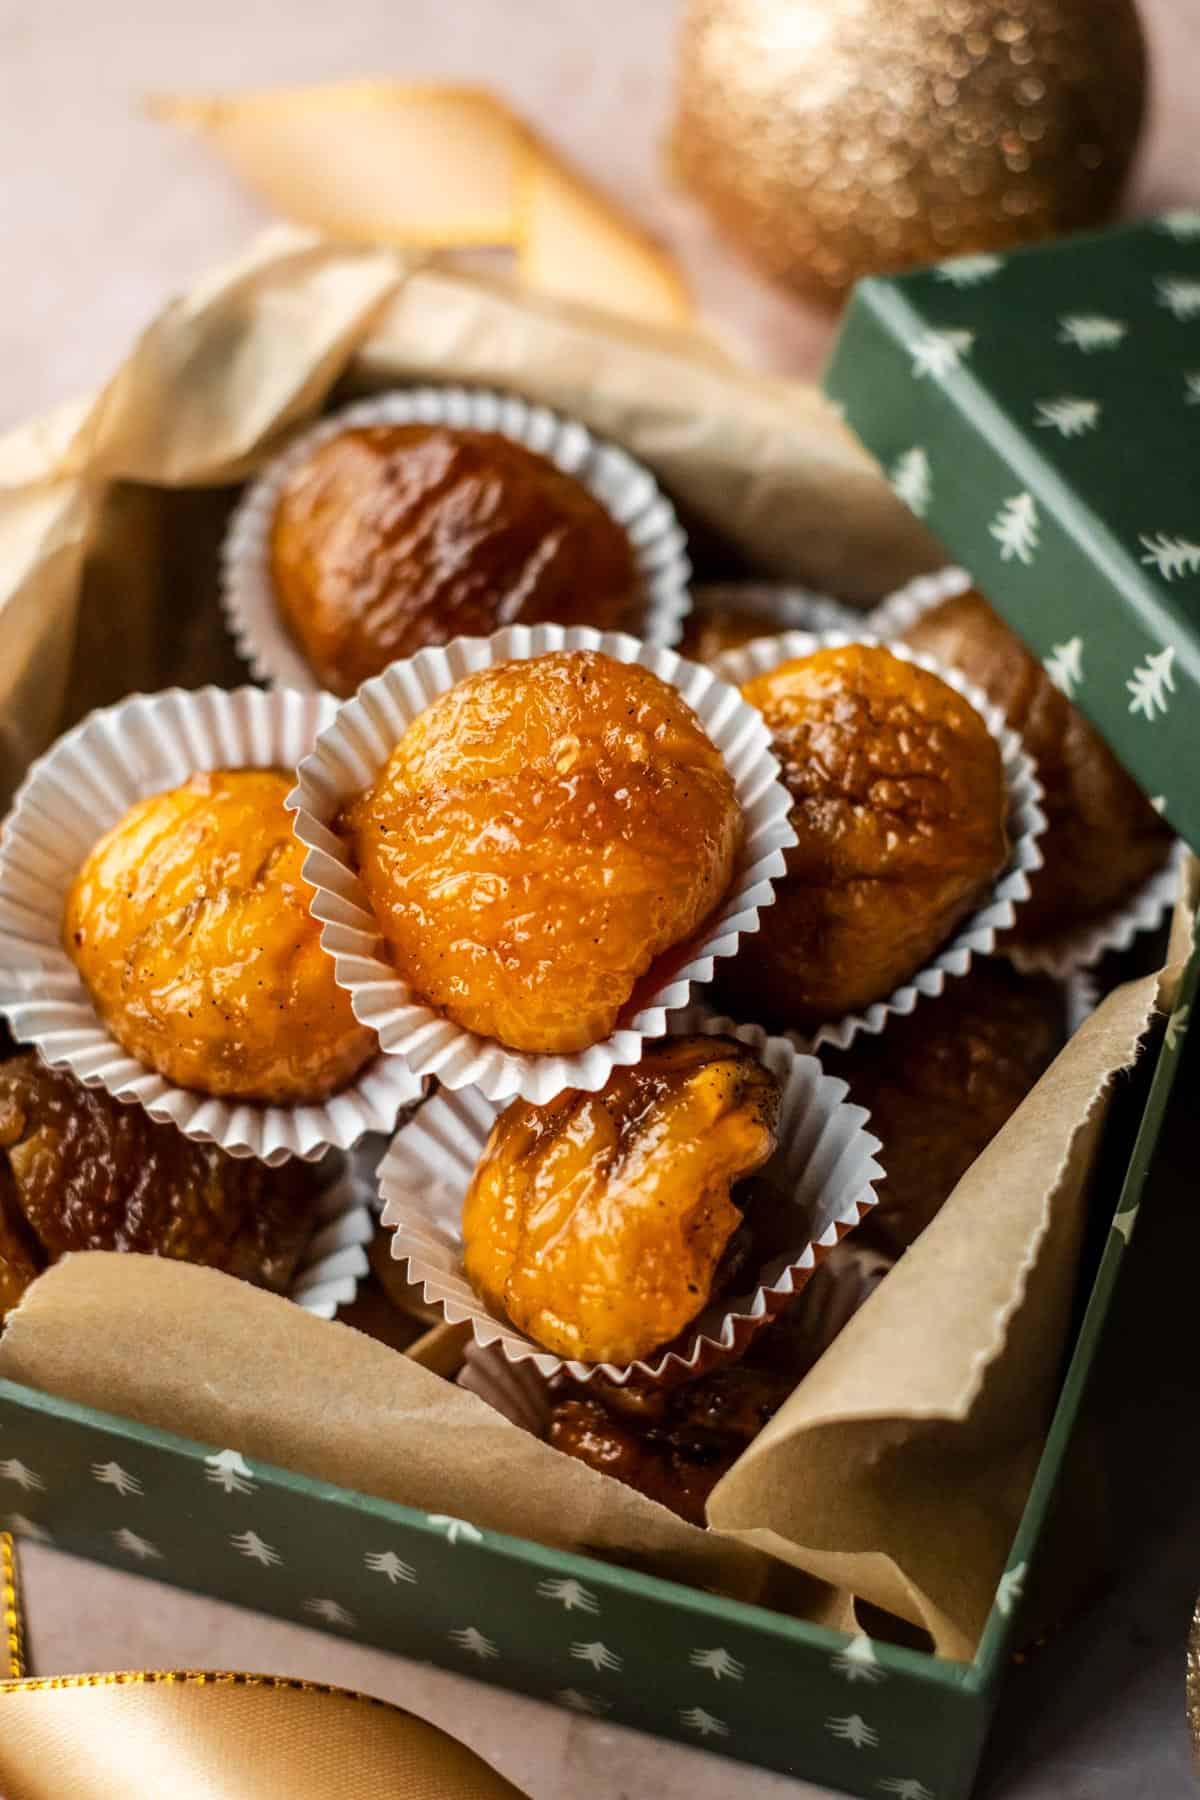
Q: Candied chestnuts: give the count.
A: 10